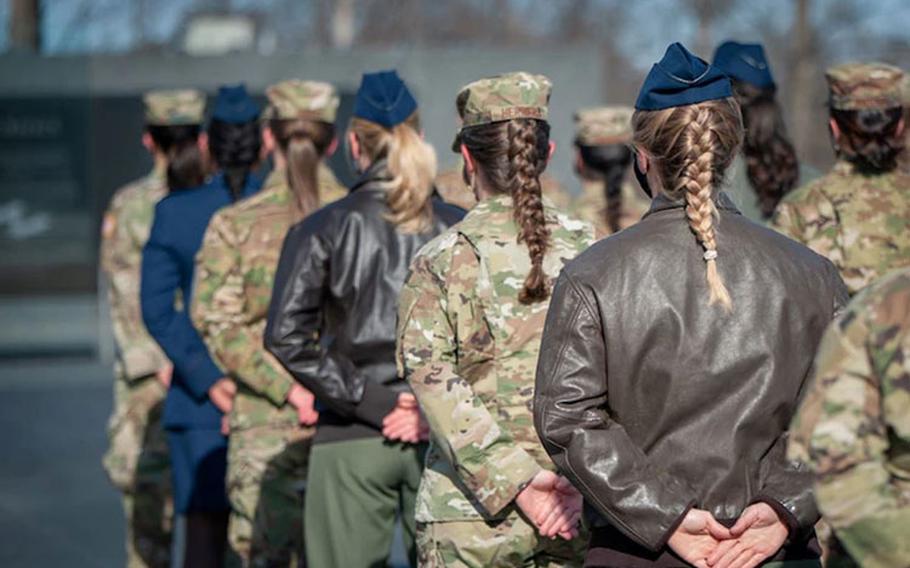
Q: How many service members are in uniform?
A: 10